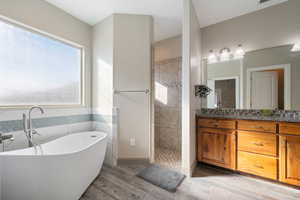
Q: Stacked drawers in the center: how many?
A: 3